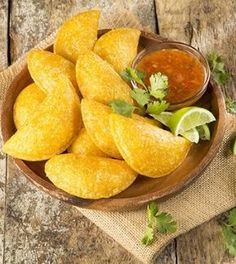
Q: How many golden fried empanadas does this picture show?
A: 10